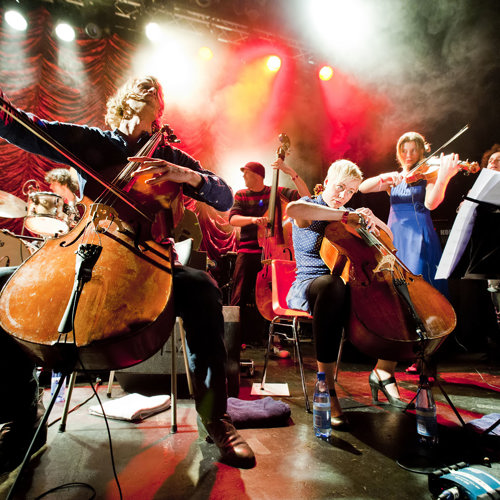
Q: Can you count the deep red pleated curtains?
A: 1